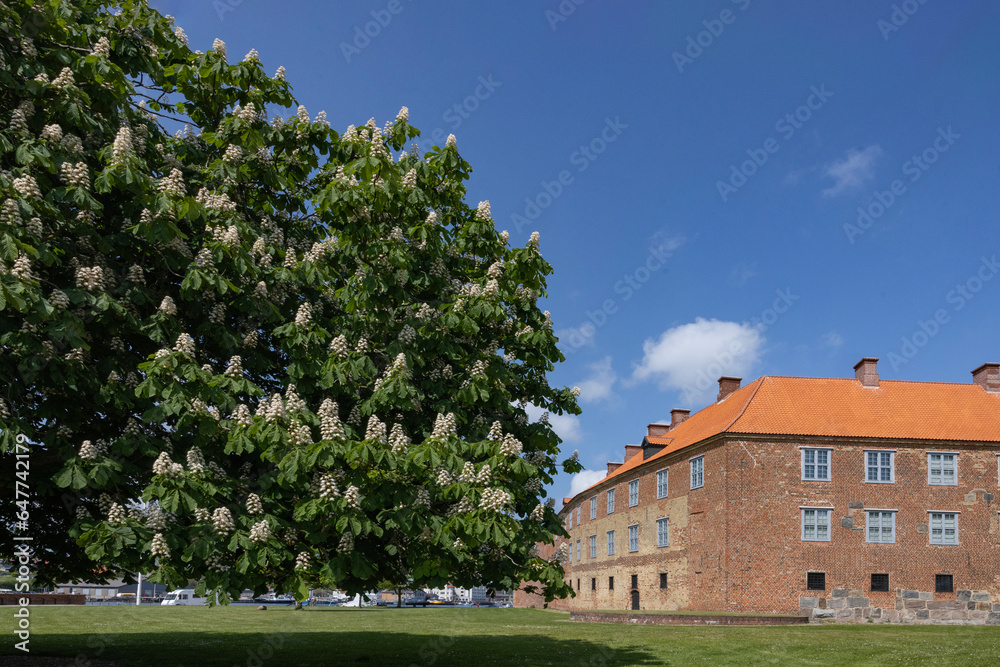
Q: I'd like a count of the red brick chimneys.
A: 7